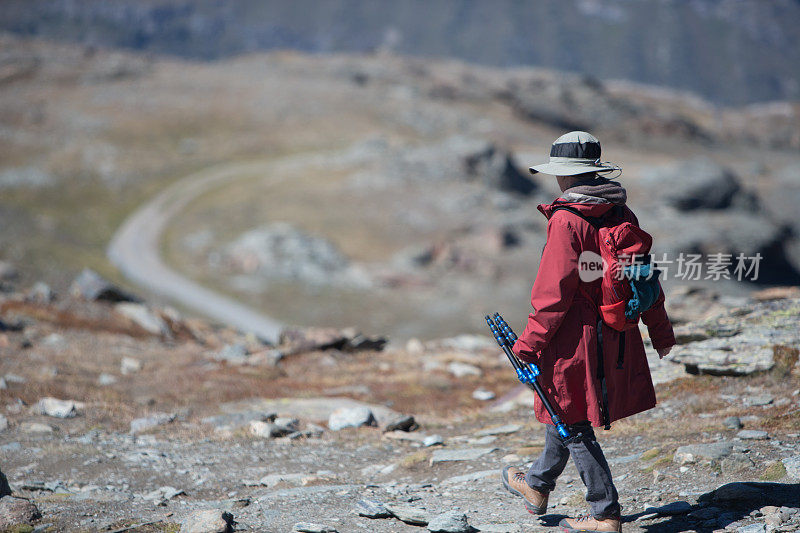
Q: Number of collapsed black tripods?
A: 1